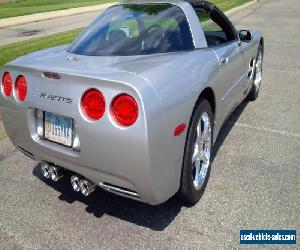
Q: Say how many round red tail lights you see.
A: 4